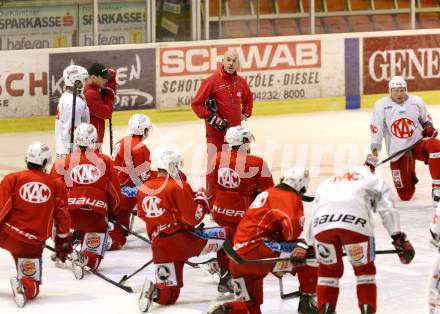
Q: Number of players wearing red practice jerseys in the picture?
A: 6